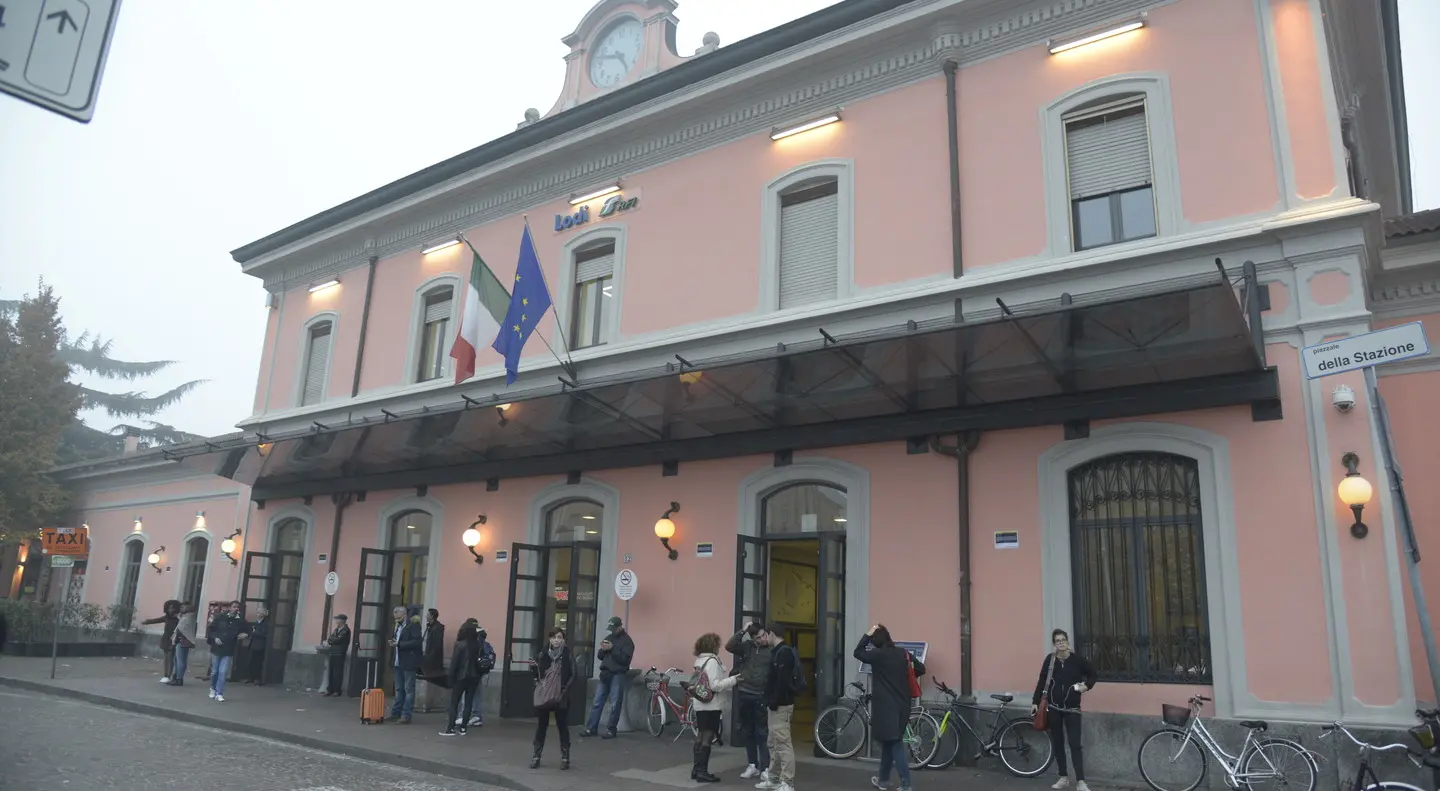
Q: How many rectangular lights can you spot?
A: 5